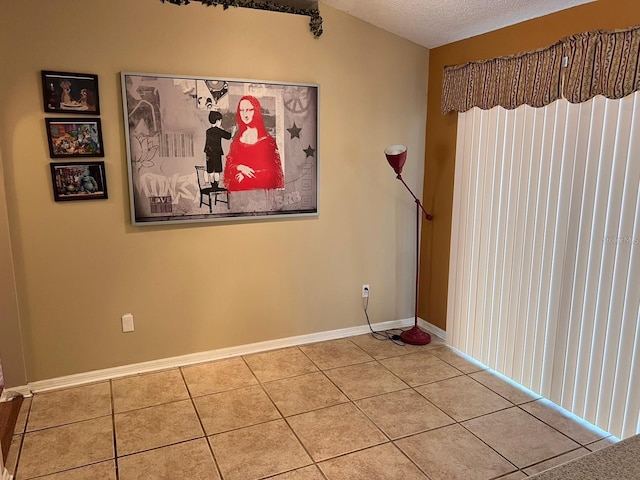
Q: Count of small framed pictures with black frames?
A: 3